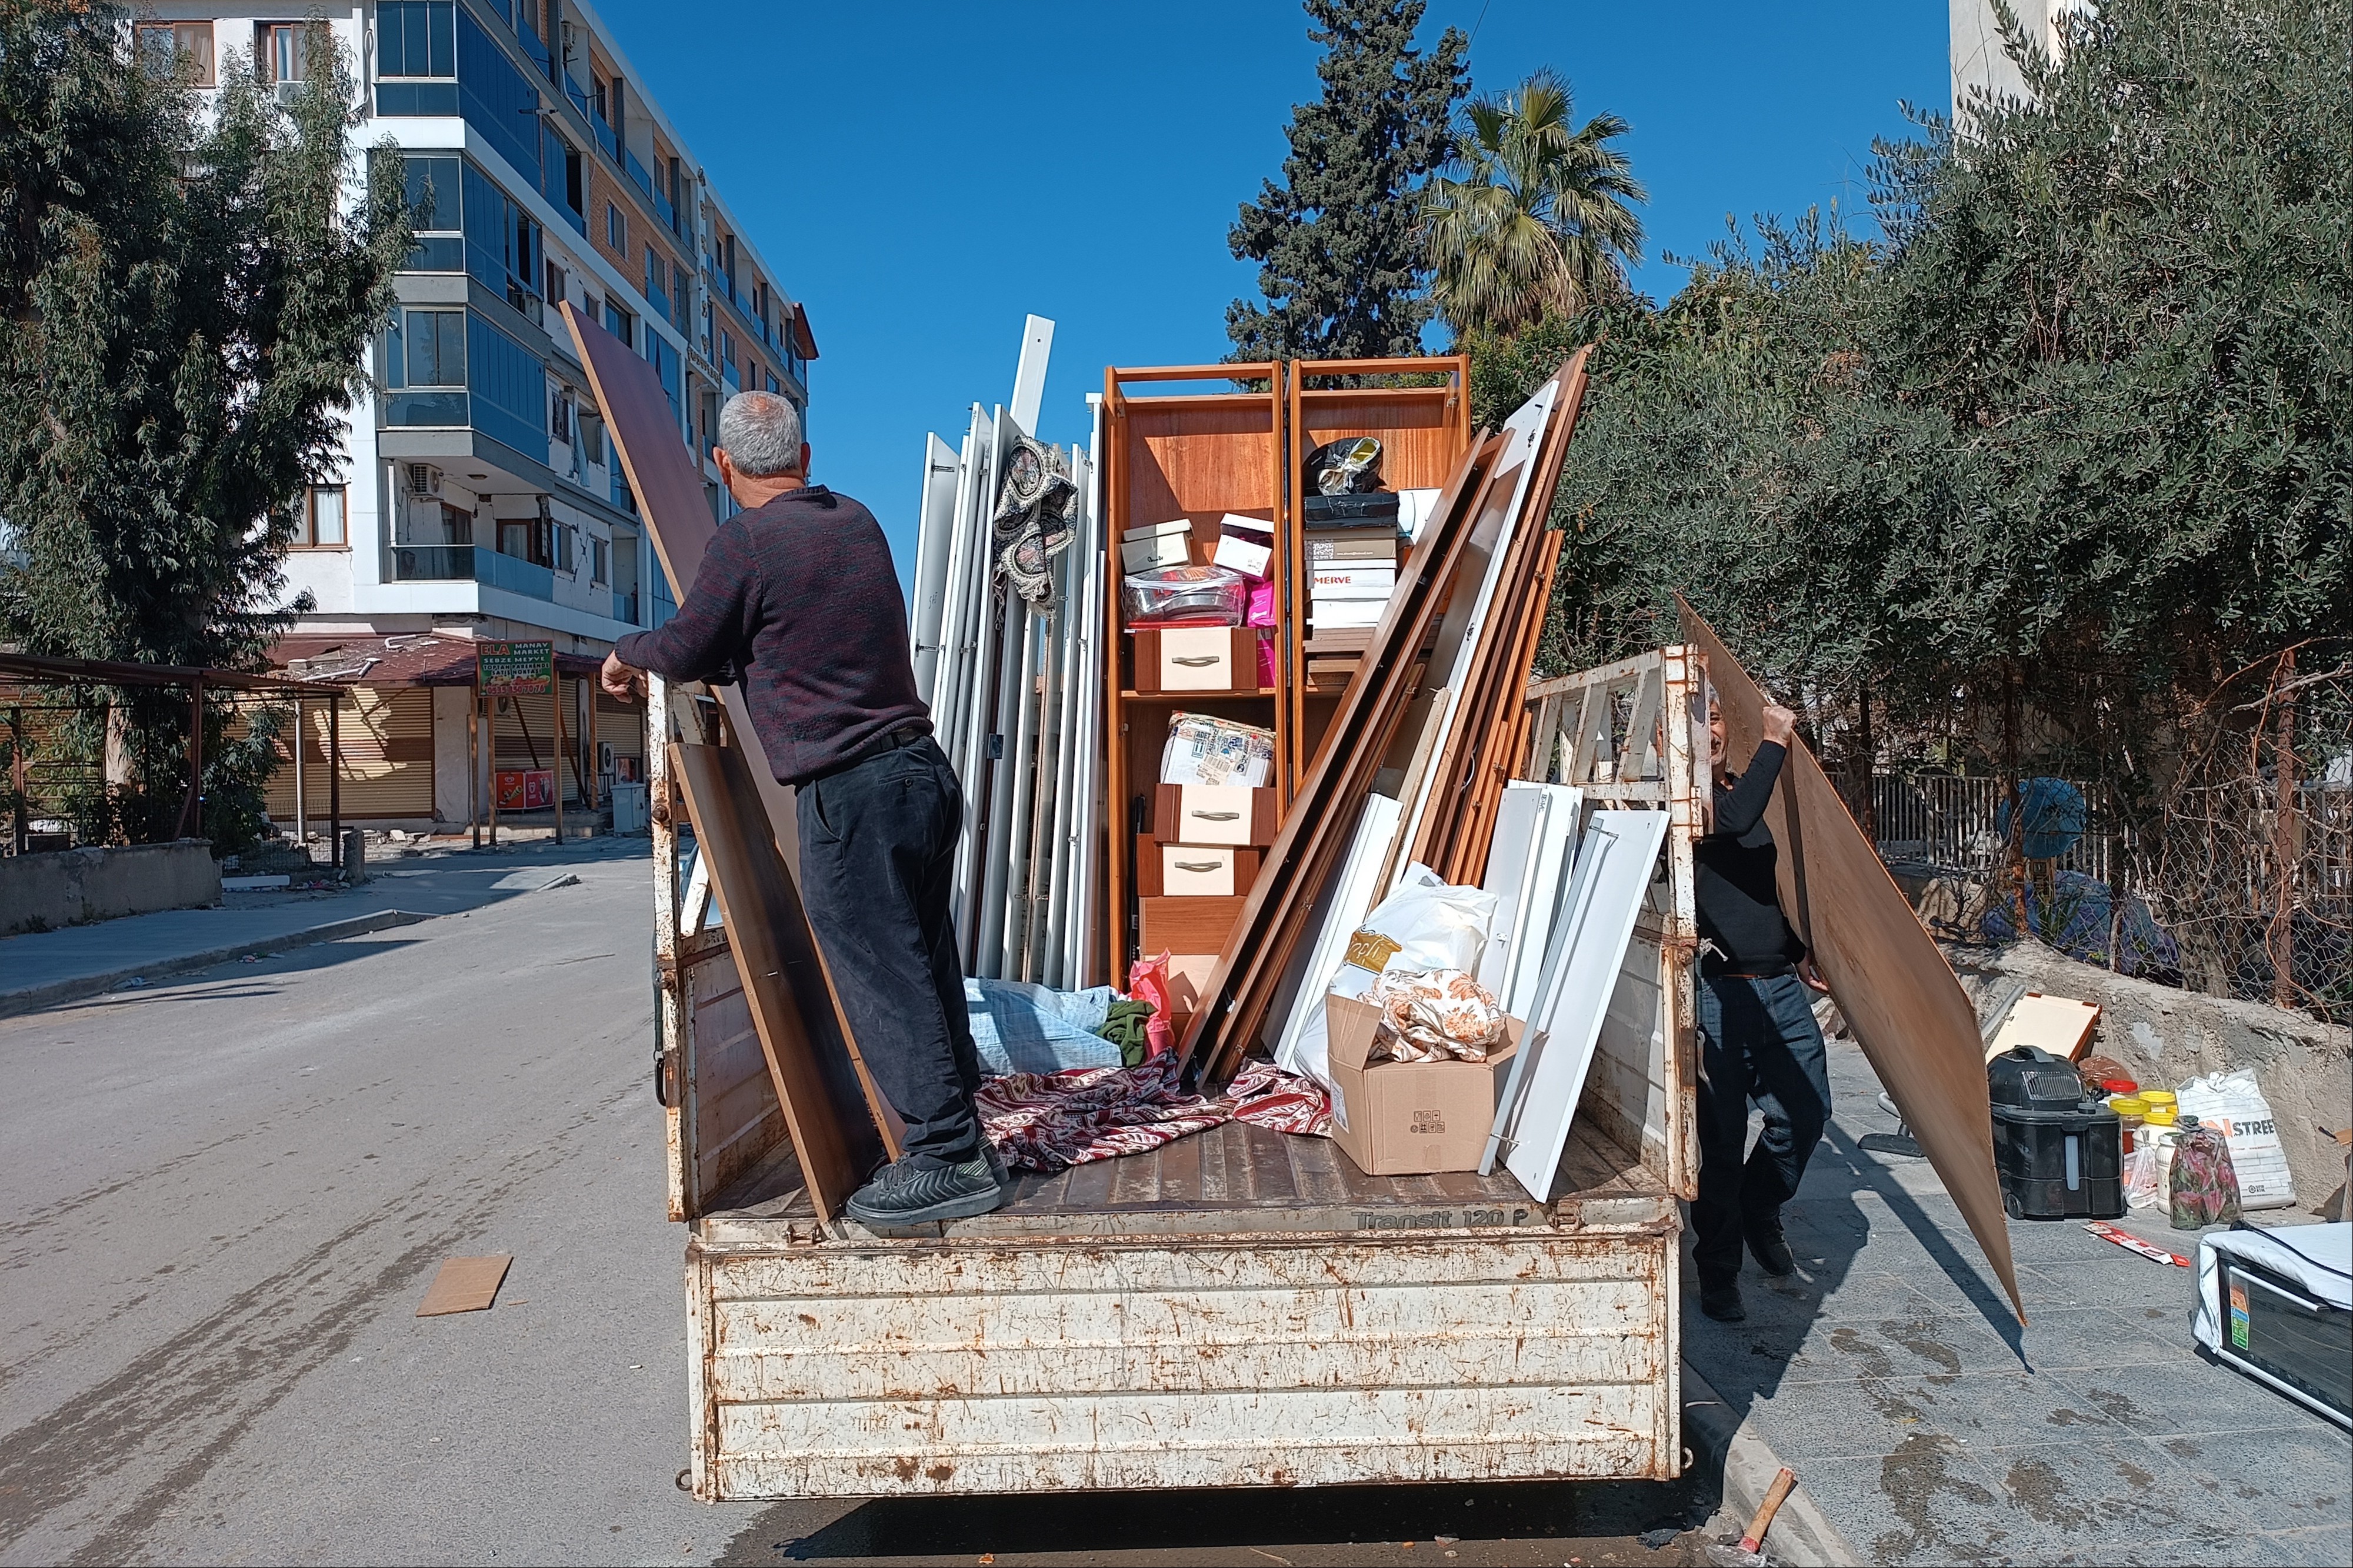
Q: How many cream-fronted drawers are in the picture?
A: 3